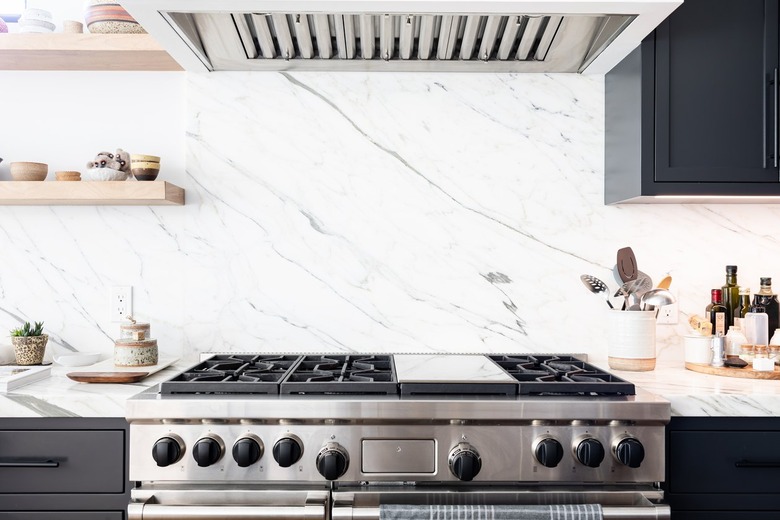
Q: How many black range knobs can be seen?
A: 9